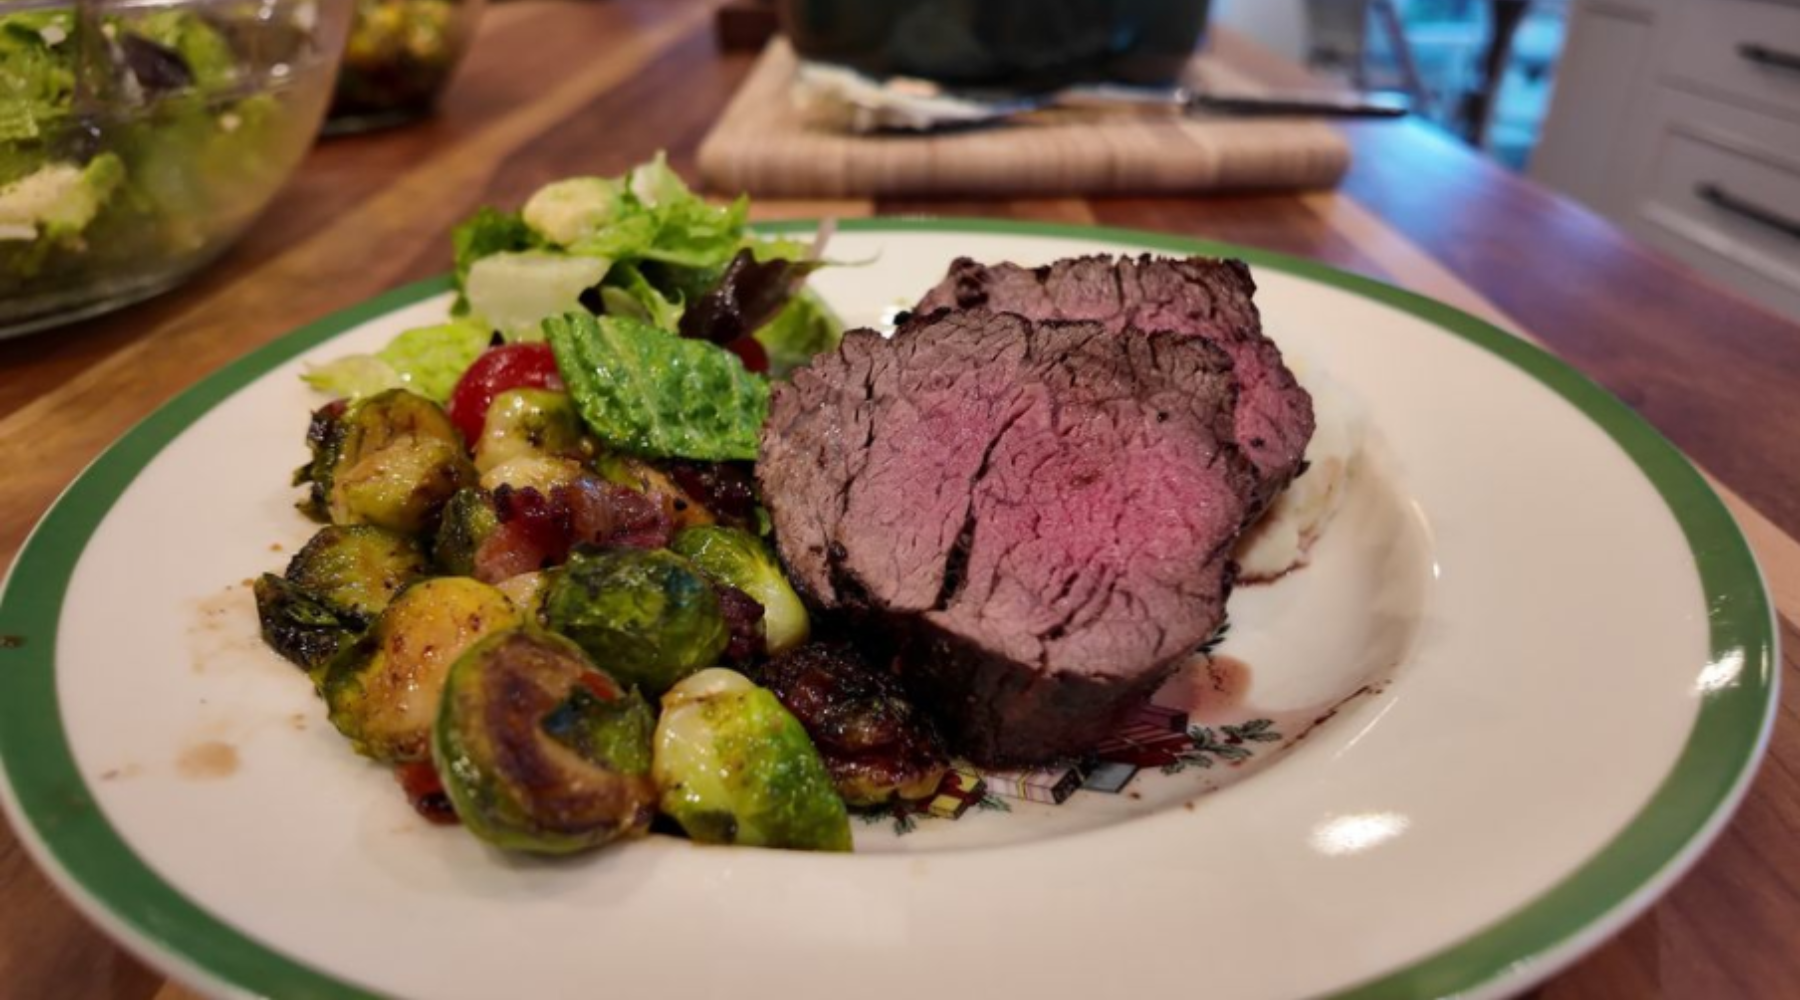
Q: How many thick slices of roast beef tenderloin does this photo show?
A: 2